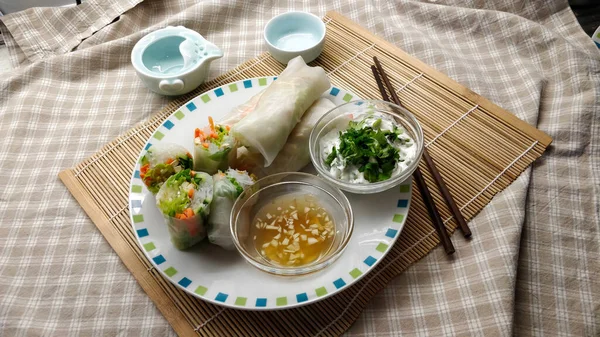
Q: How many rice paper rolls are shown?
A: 7